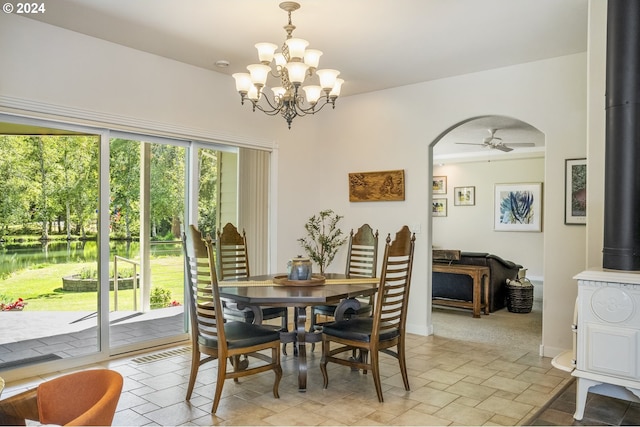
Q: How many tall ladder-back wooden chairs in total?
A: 4